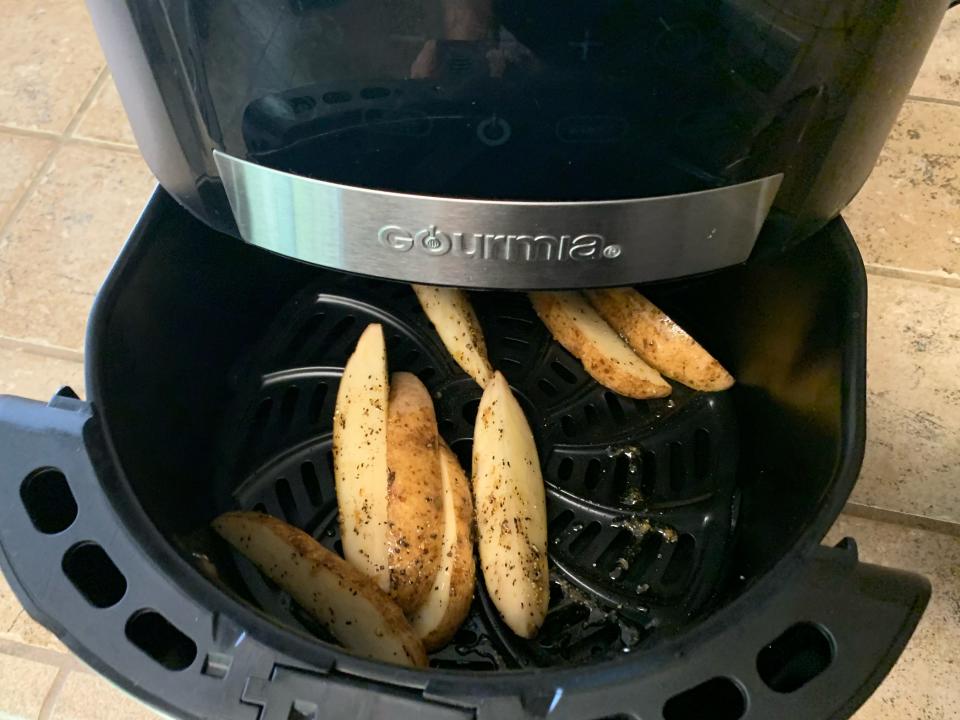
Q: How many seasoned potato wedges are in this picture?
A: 8